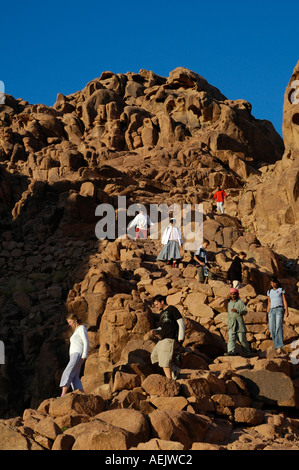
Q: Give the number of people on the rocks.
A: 9